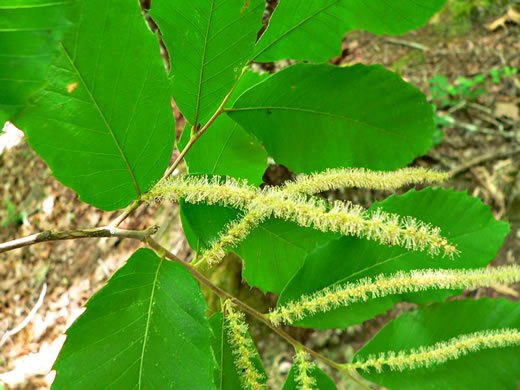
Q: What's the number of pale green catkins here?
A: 6